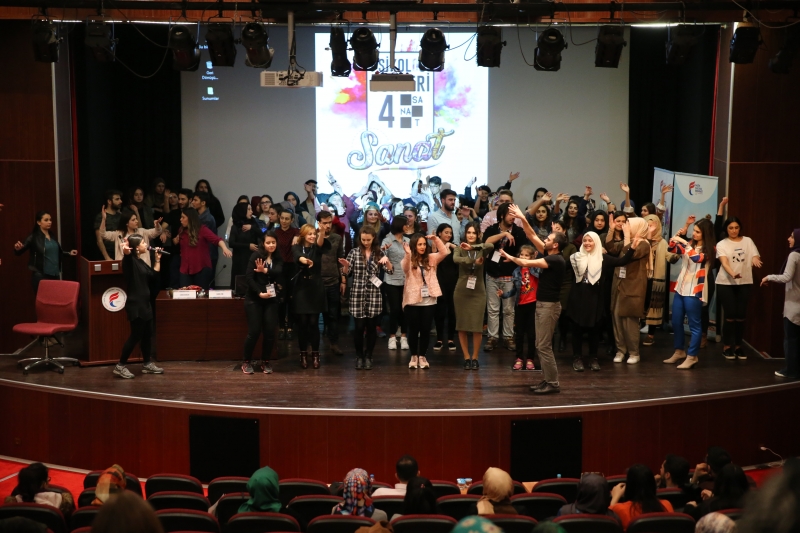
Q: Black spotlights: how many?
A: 14